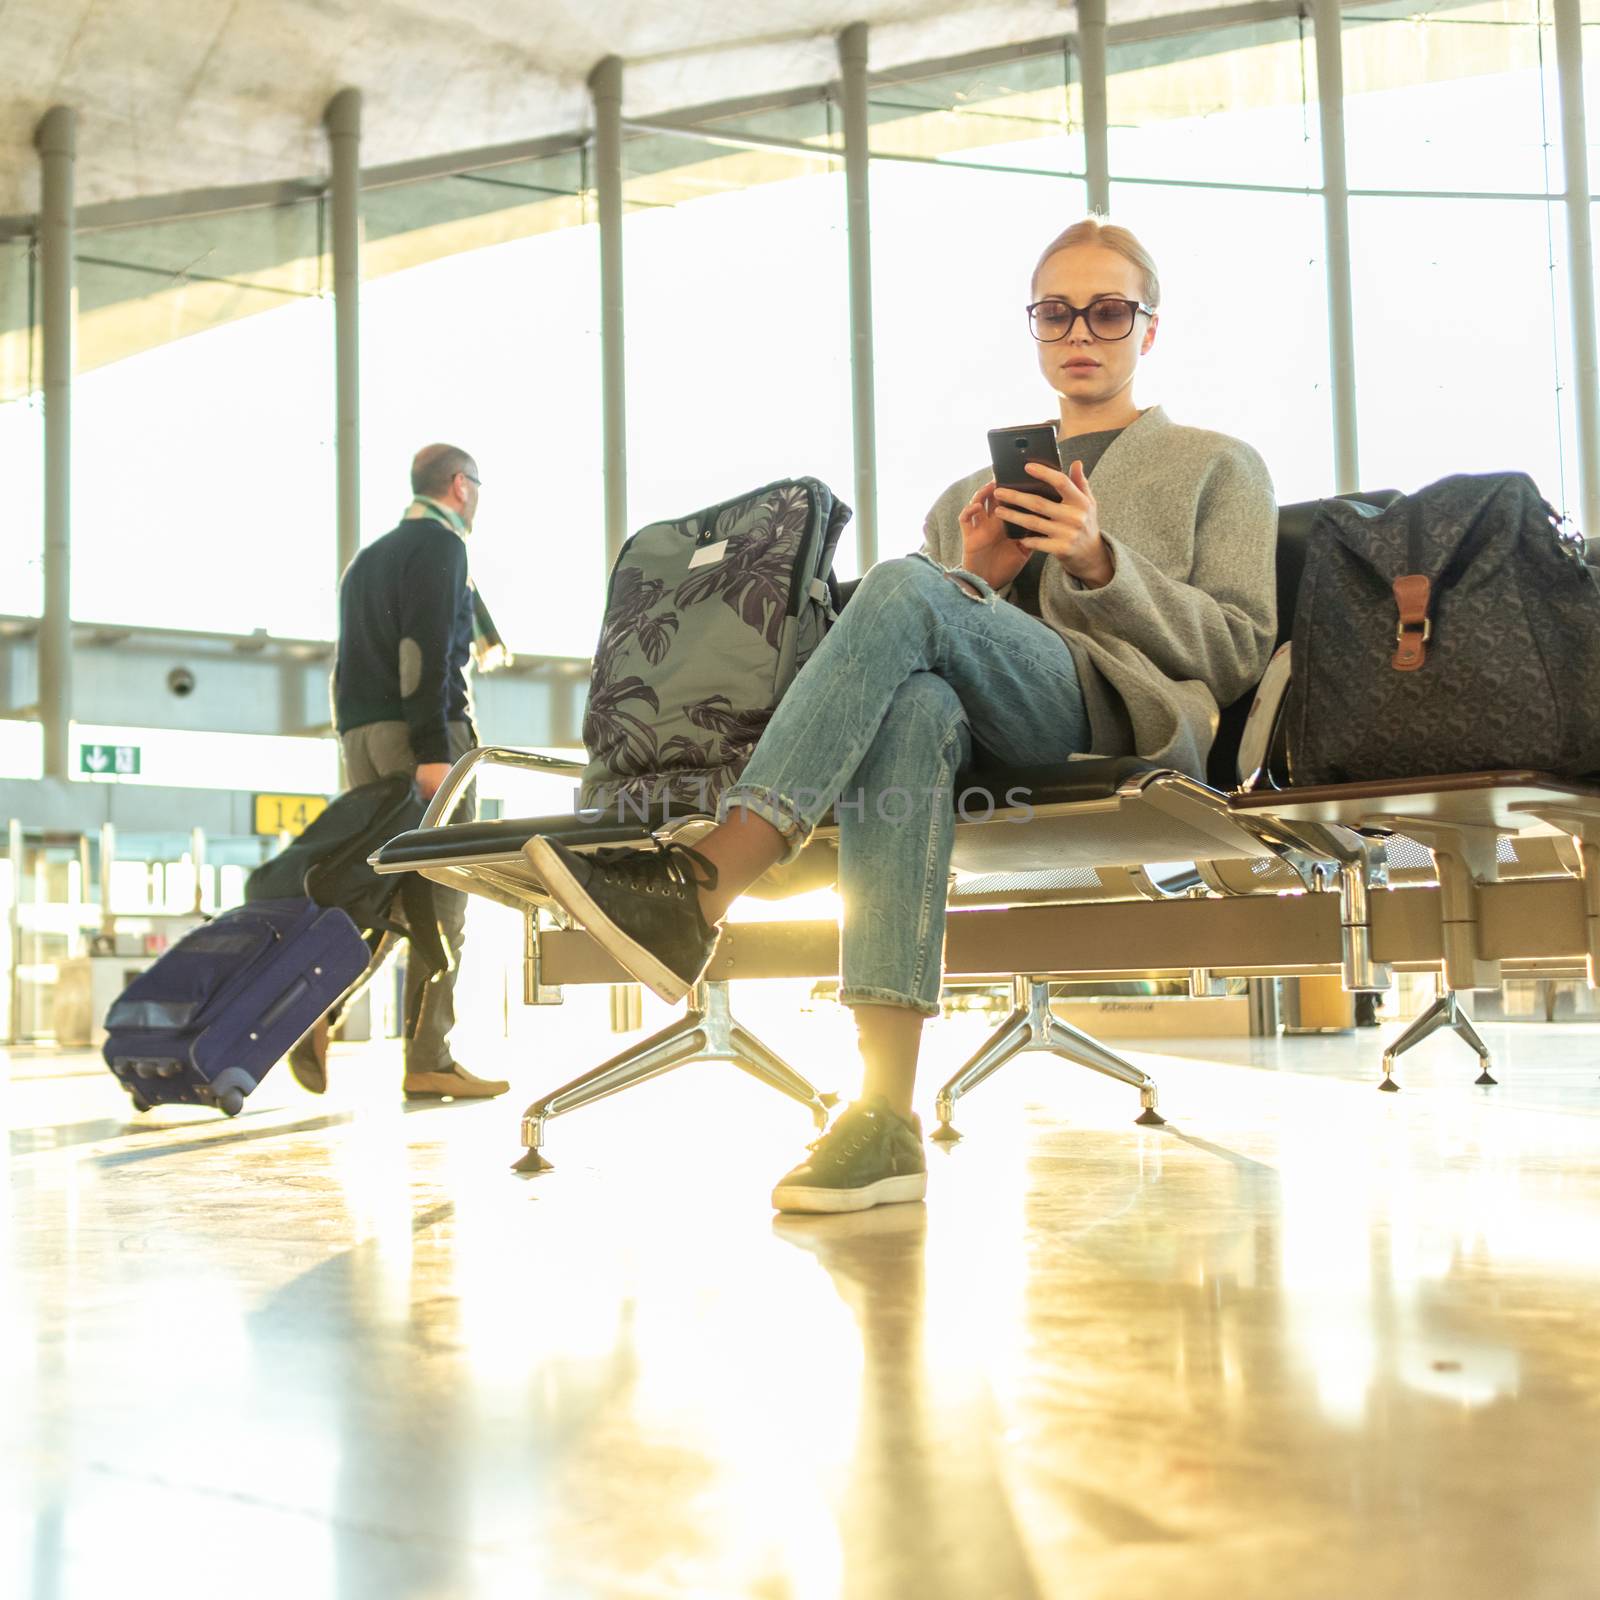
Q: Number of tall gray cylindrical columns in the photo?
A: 7